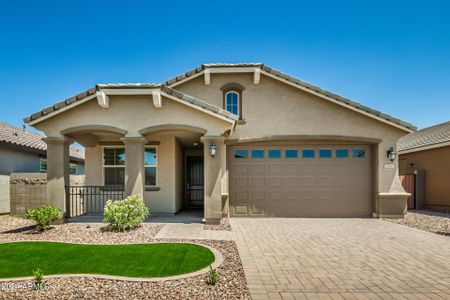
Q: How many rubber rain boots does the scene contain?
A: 0